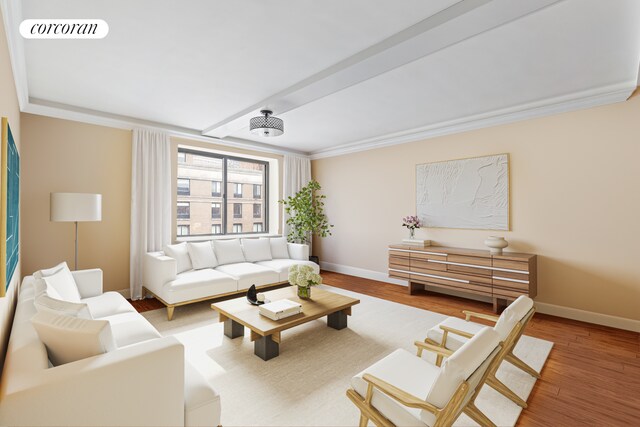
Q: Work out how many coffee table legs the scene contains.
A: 3